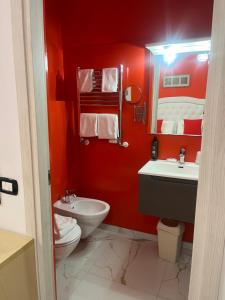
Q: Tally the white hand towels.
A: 4